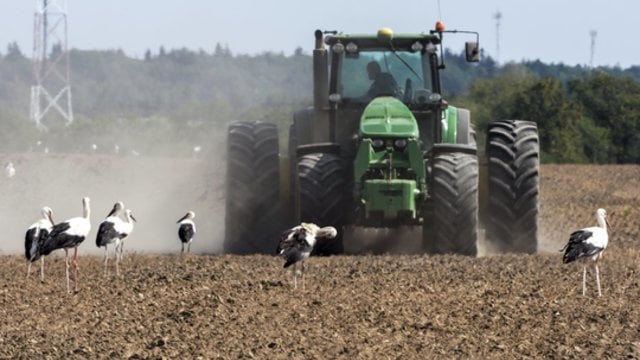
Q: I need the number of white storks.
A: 7